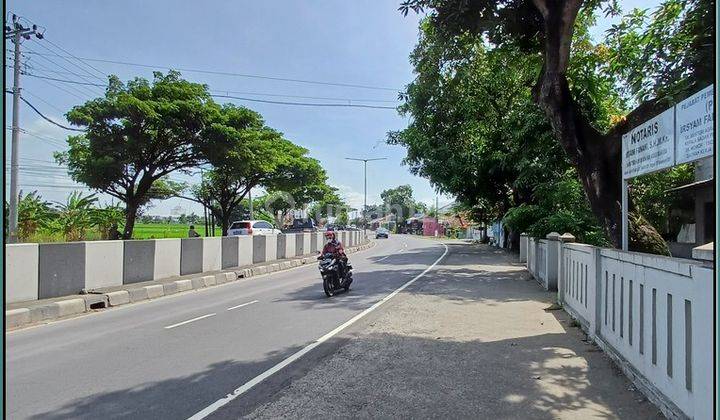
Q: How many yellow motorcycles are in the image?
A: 0